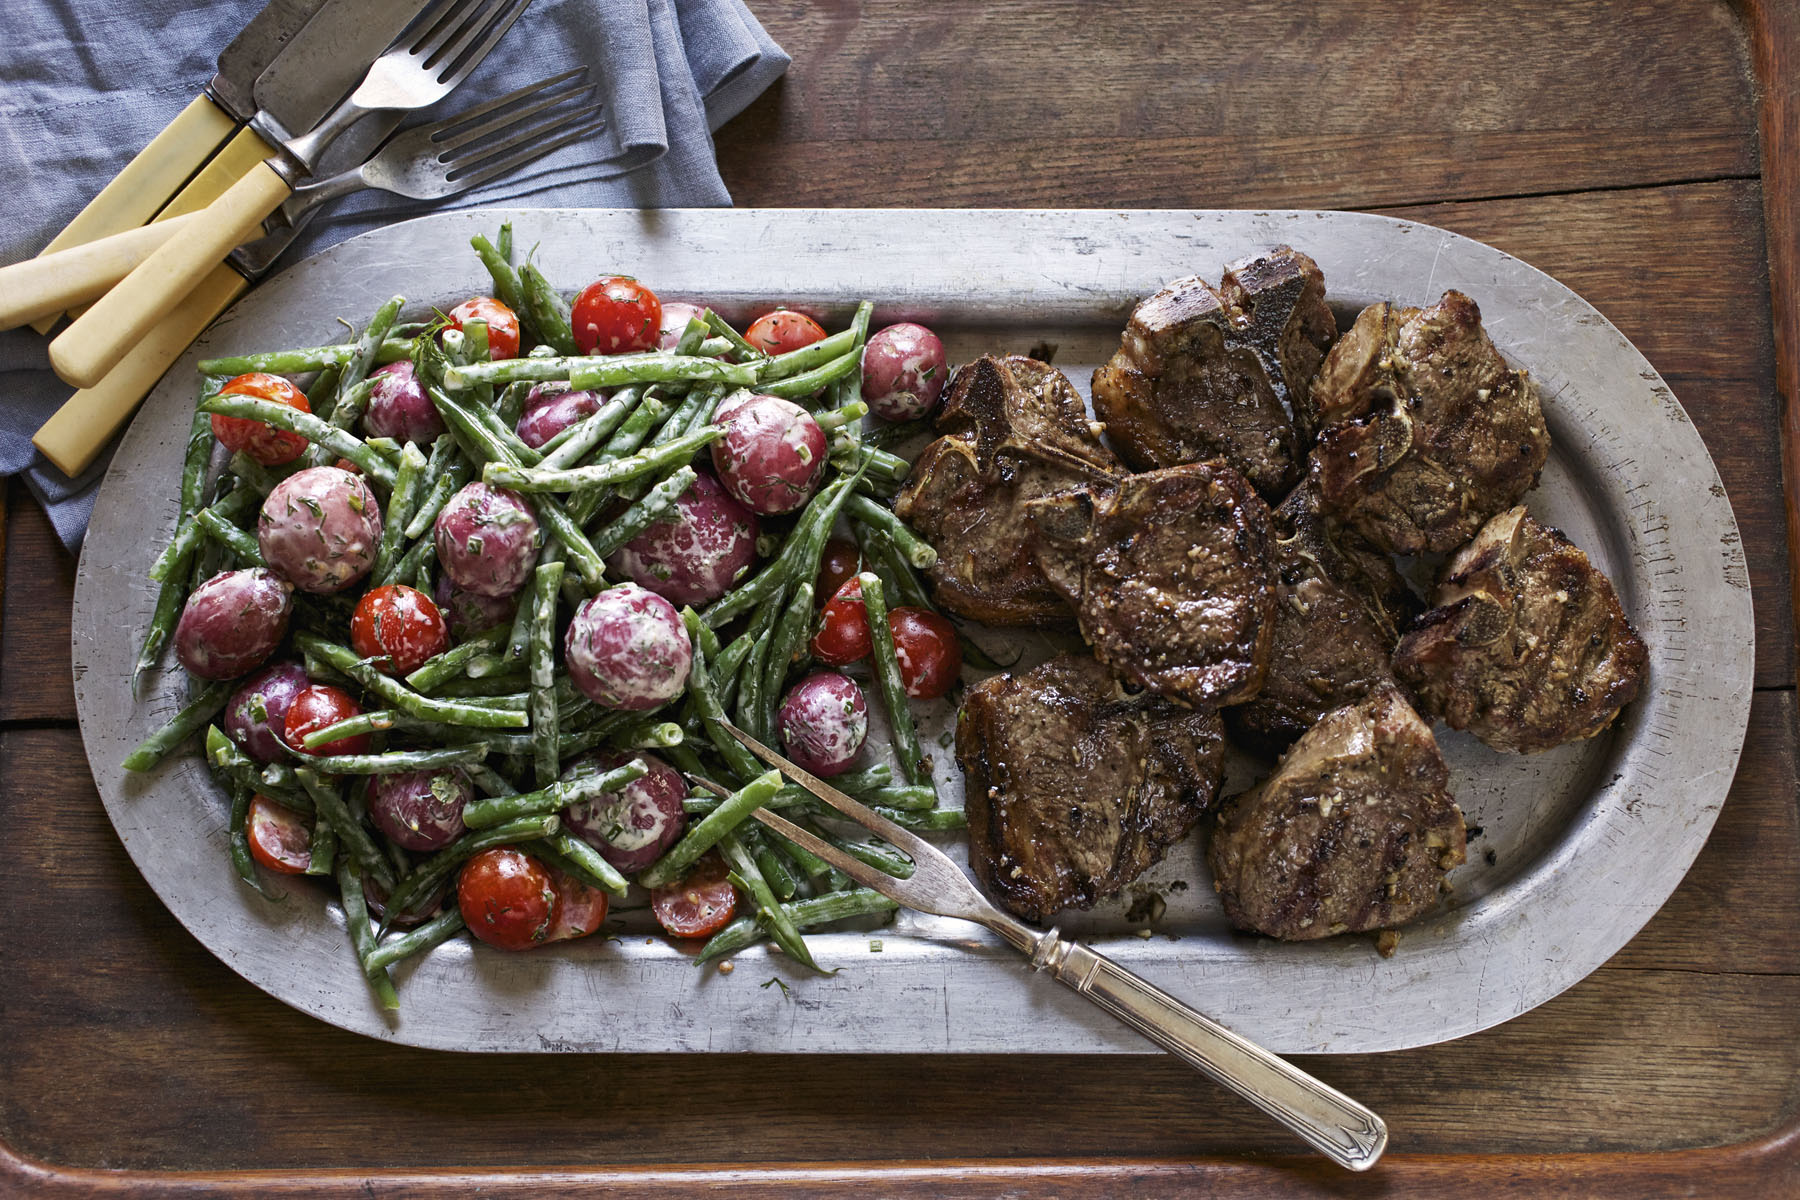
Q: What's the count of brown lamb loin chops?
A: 8